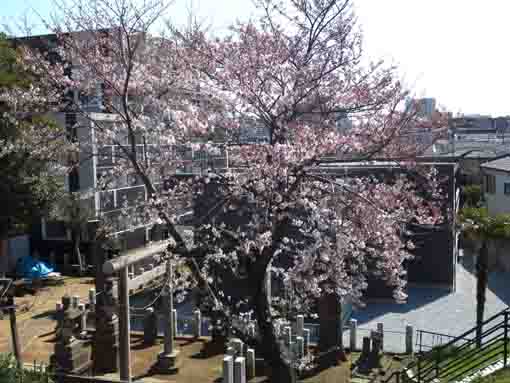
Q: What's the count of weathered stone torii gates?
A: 1